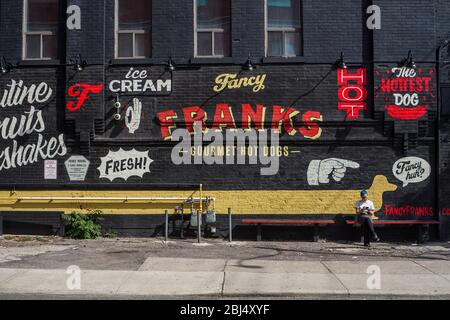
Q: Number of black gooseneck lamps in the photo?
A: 6